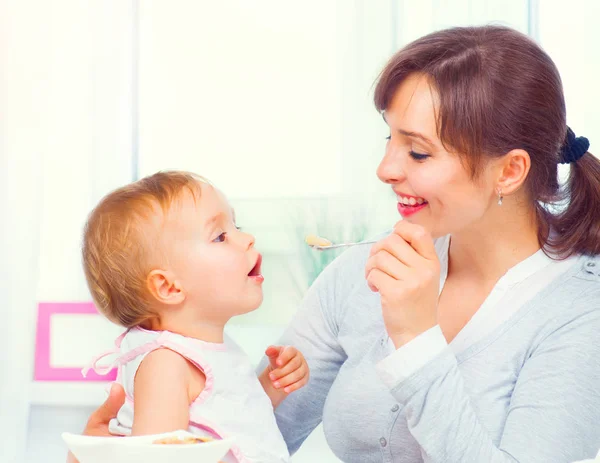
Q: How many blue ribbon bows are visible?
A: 0